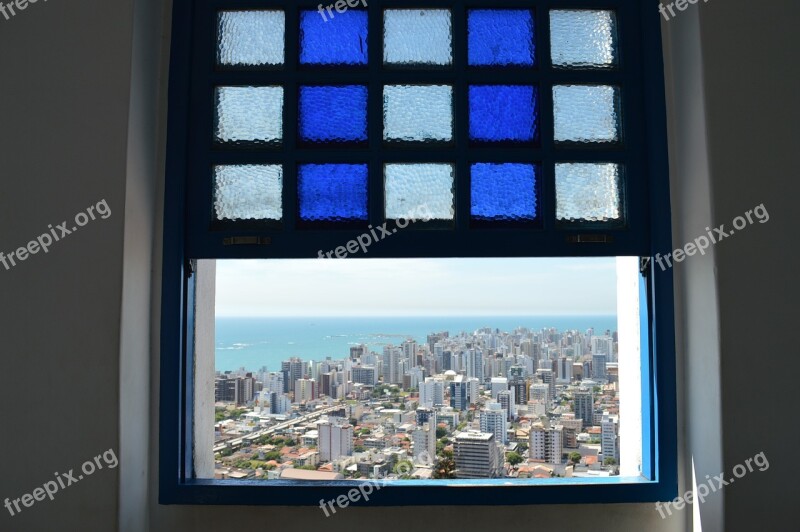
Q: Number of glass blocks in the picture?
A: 15